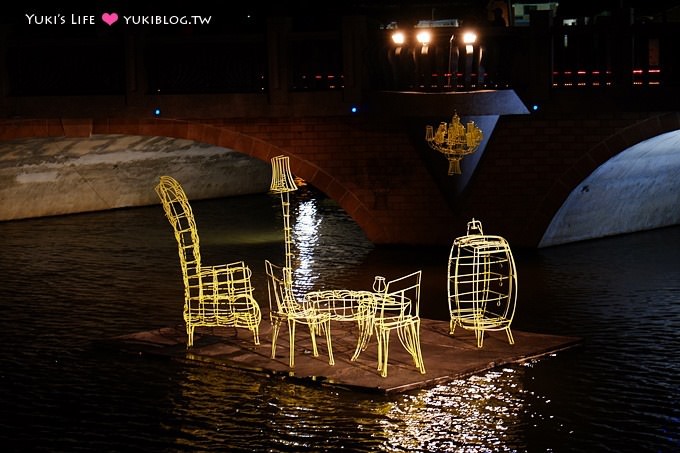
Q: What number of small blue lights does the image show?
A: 3